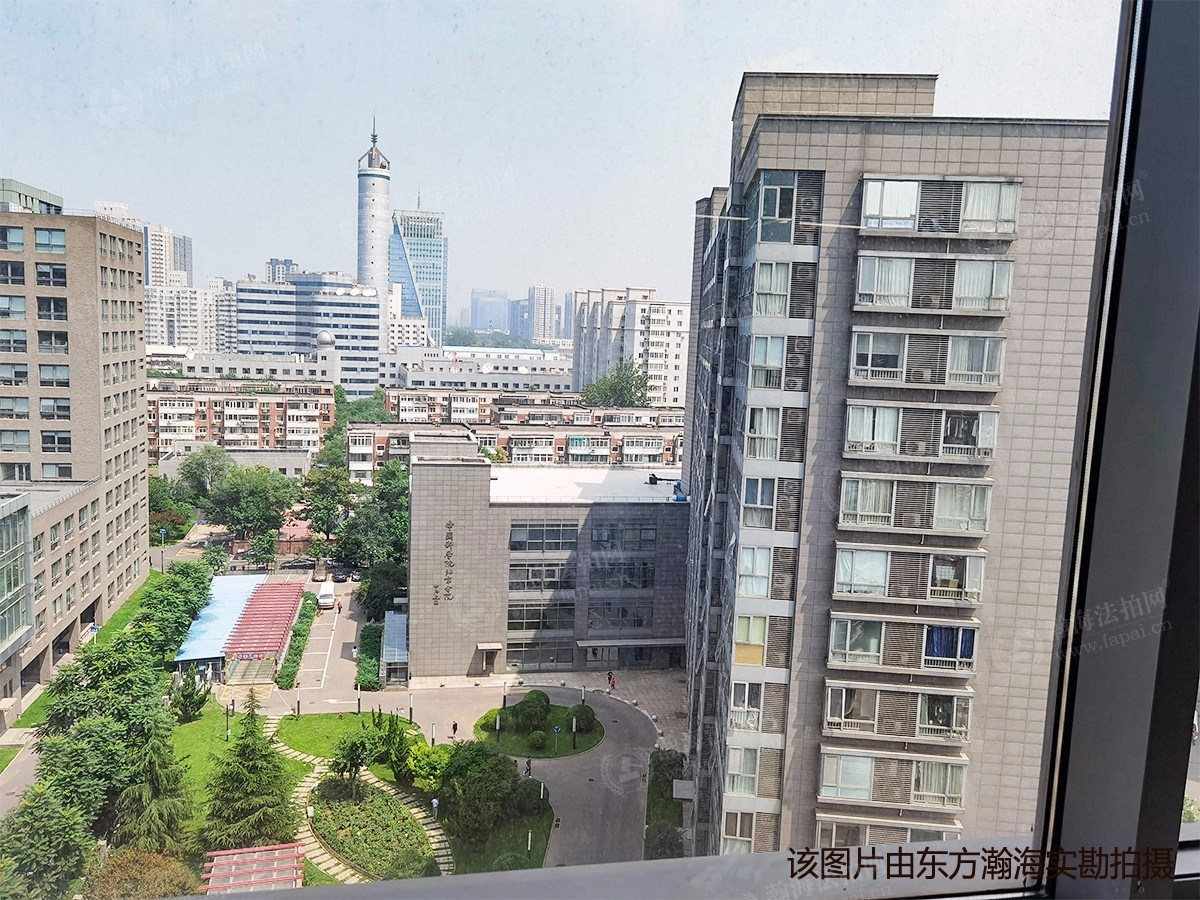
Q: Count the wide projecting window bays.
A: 10